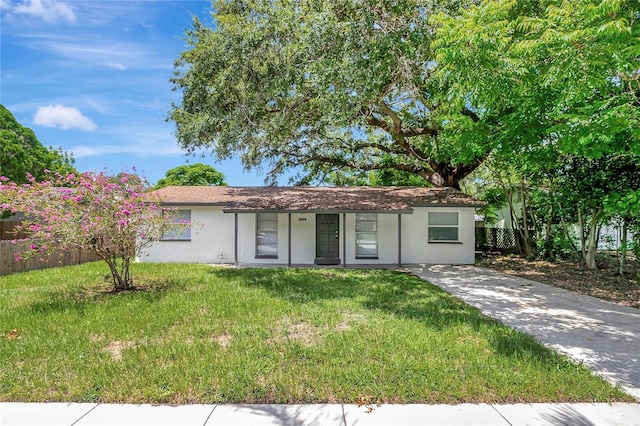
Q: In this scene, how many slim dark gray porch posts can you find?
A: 4